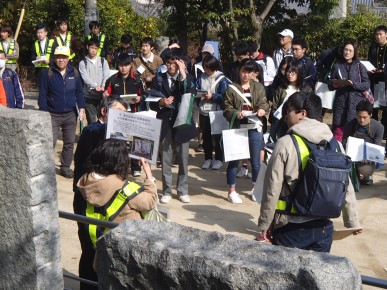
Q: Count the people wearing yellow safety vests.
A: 6